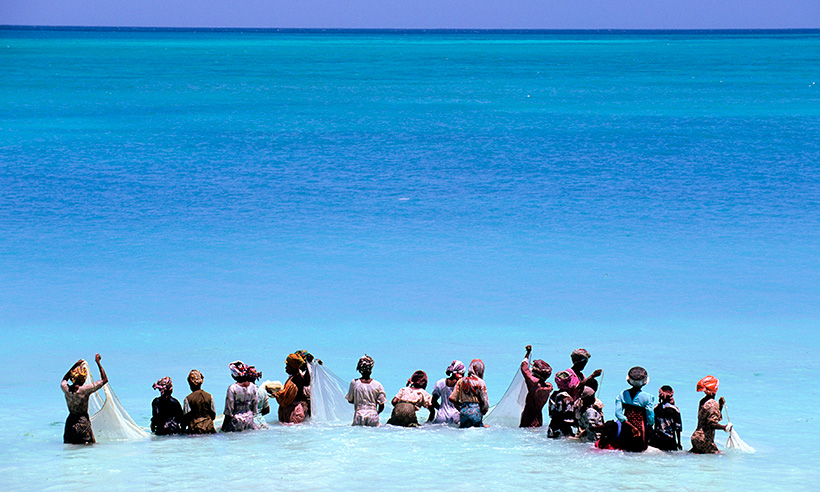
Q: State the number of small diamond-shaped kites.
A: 0